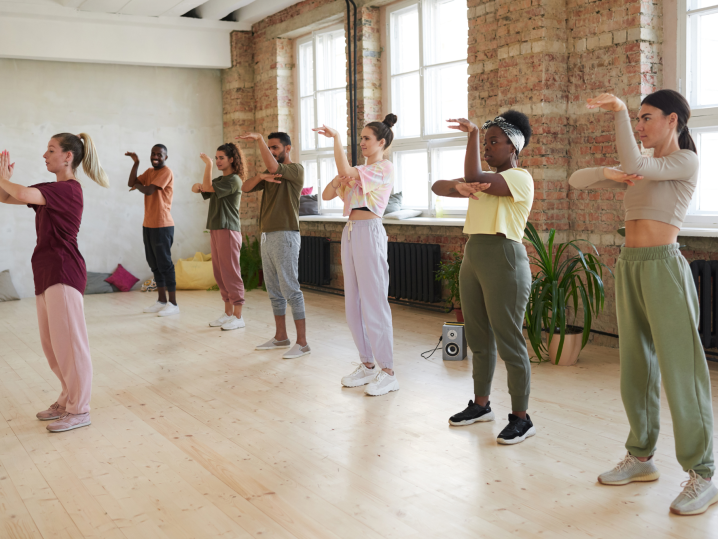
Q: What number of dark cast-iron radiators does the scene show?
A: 3